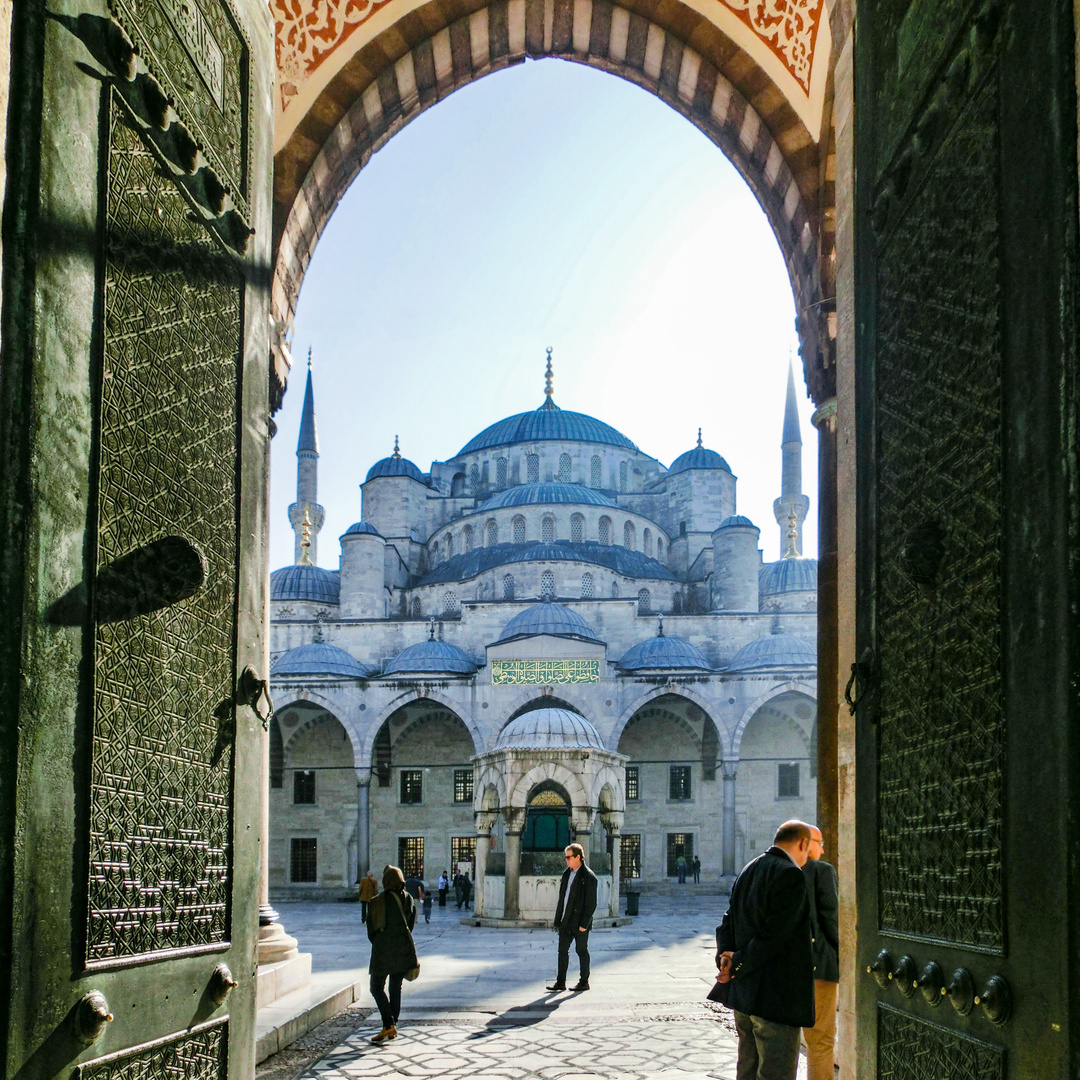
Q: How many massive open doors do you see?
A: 2